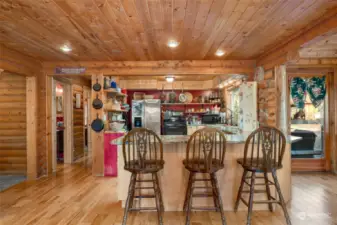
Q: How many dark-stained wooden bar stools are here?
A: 3